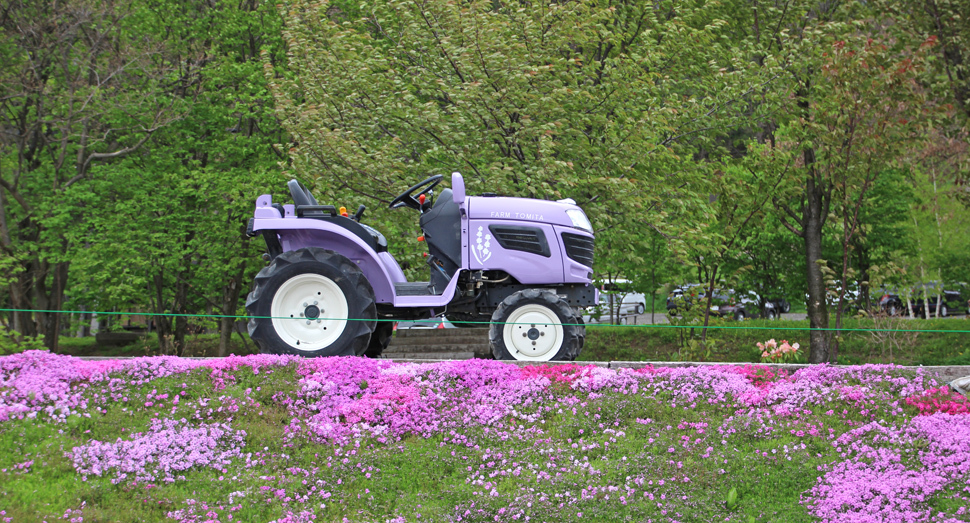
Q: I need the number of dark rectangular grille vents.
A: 2